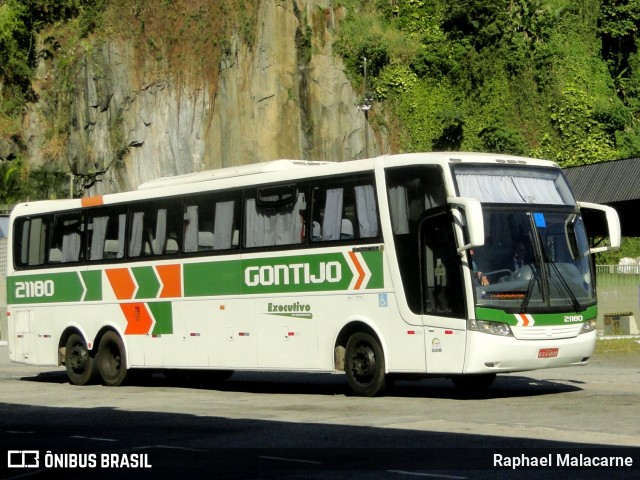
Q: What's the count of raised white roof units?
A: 1